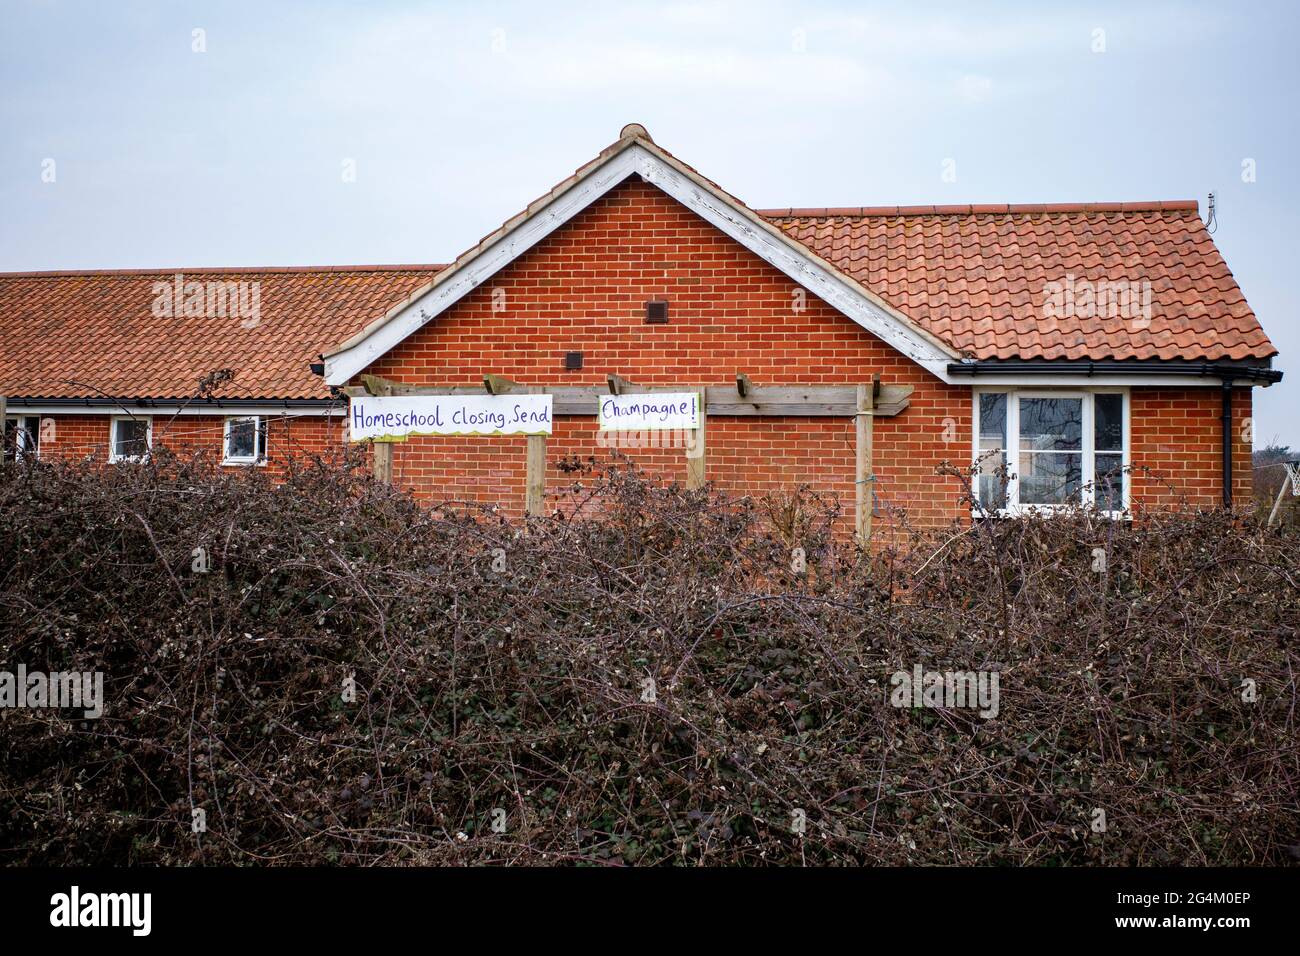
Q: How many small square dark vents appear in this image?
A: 2